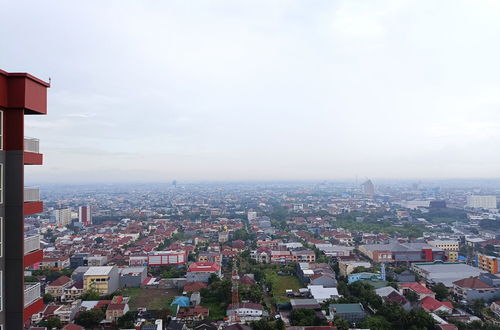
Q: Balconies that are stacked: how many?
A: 4